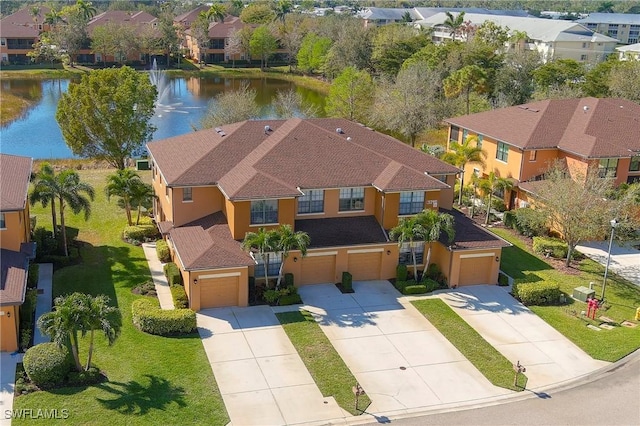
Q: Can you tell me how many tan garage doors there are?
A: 4